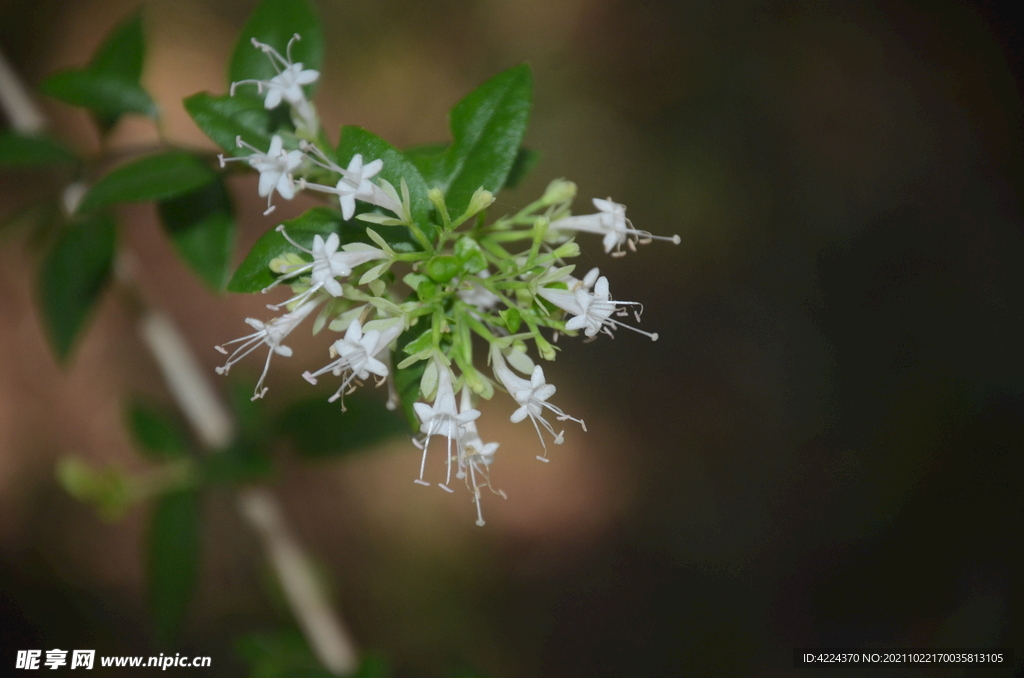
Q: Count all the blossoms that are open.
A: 11